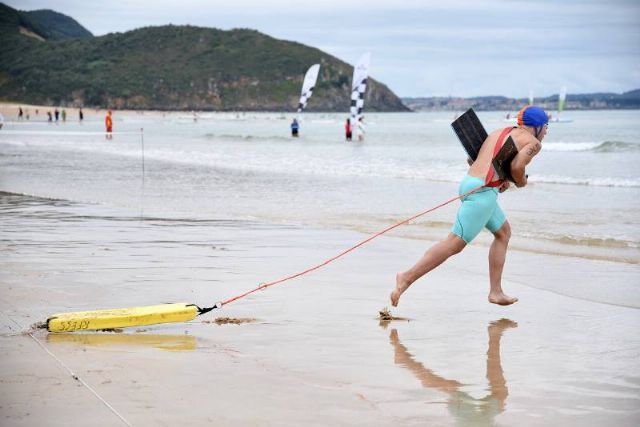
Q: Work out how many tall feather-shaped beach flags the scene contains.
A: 2